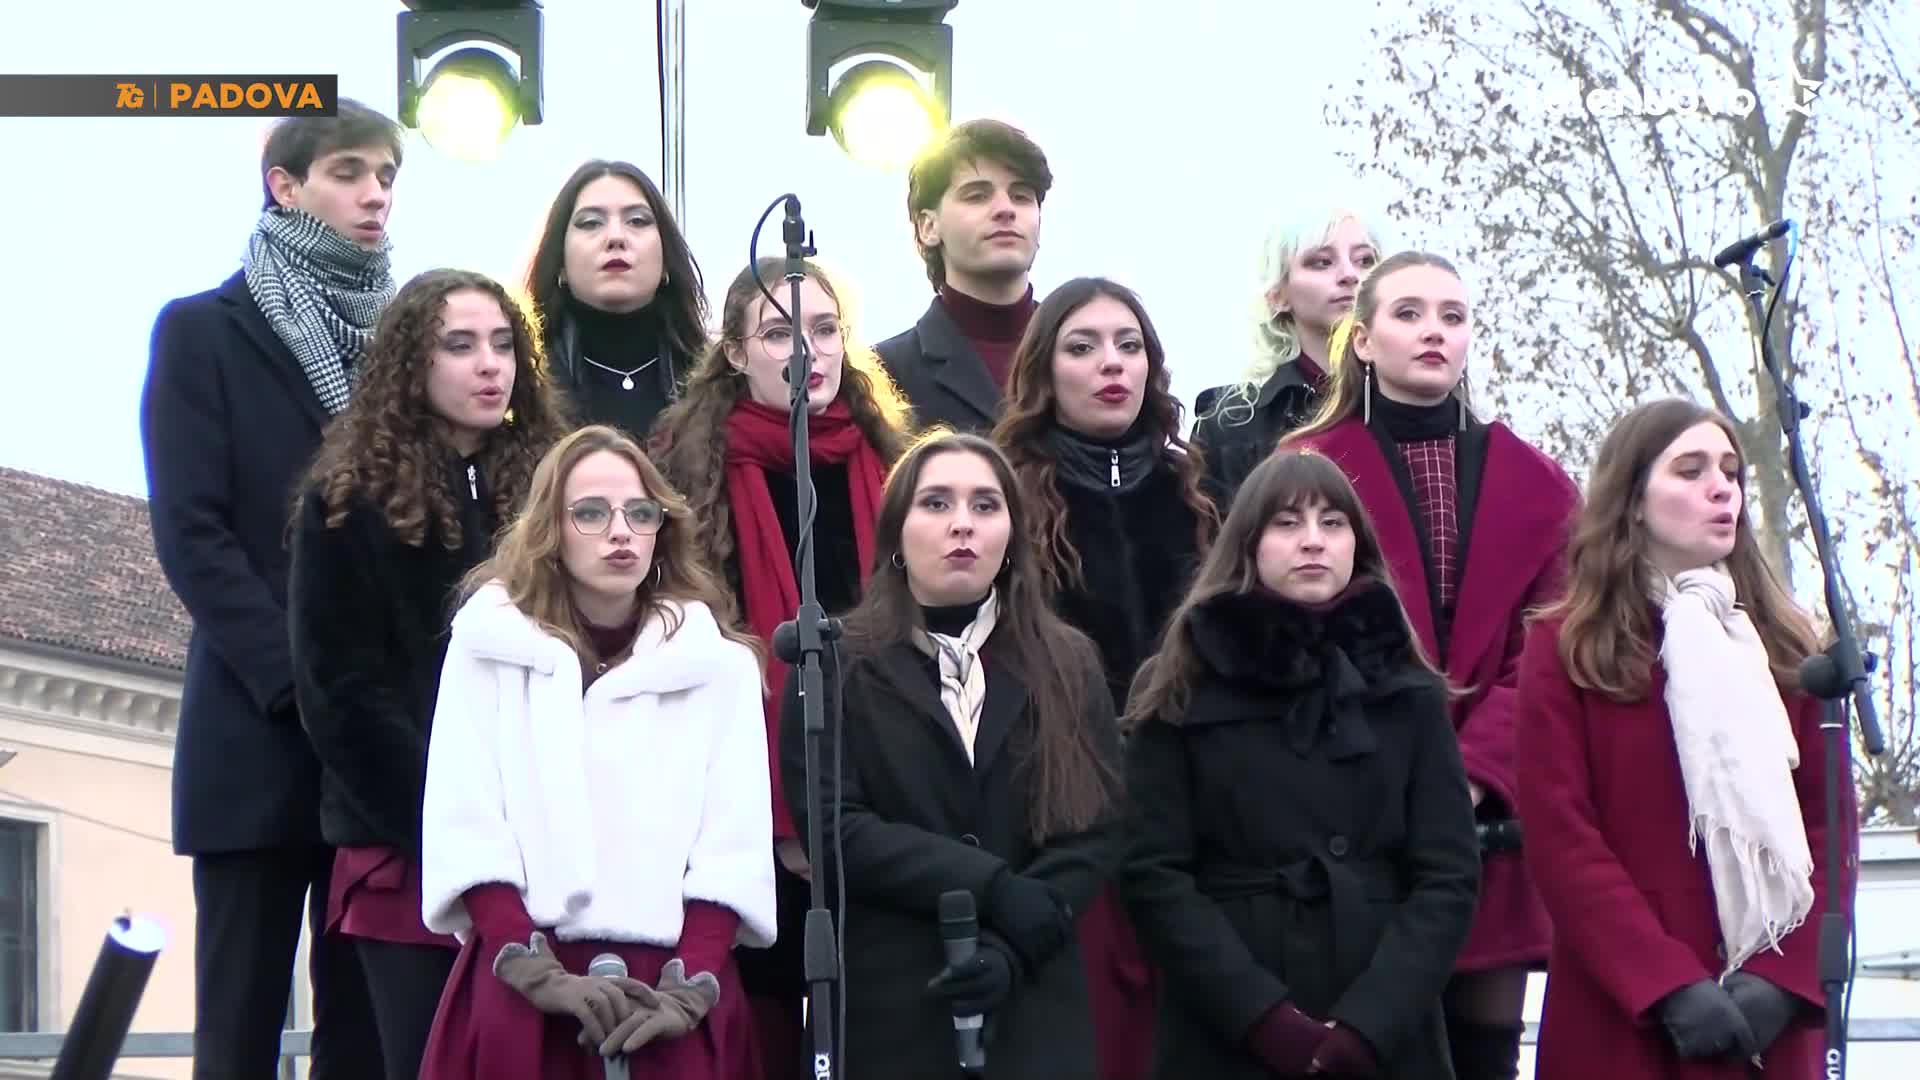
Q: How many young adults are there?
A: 12